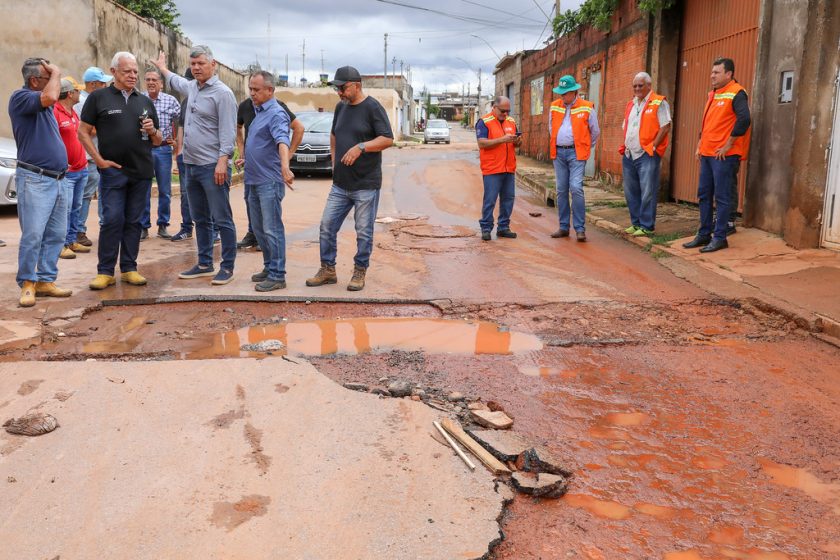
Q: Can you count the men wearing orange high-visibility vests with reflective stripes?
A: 4